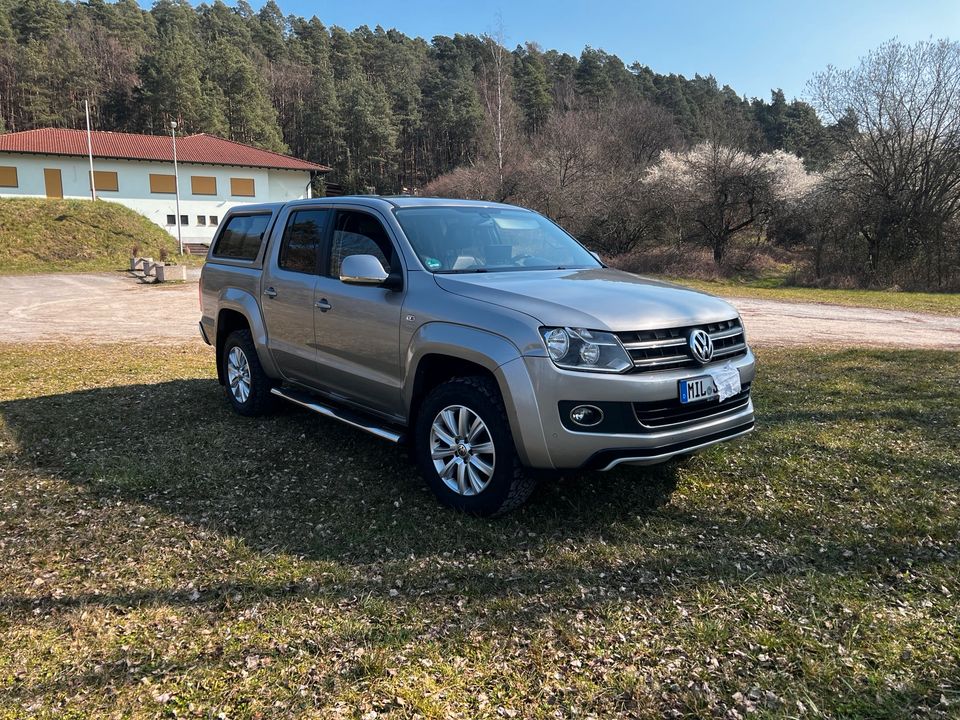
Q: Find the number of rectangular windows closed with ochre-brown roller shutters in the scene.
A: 5